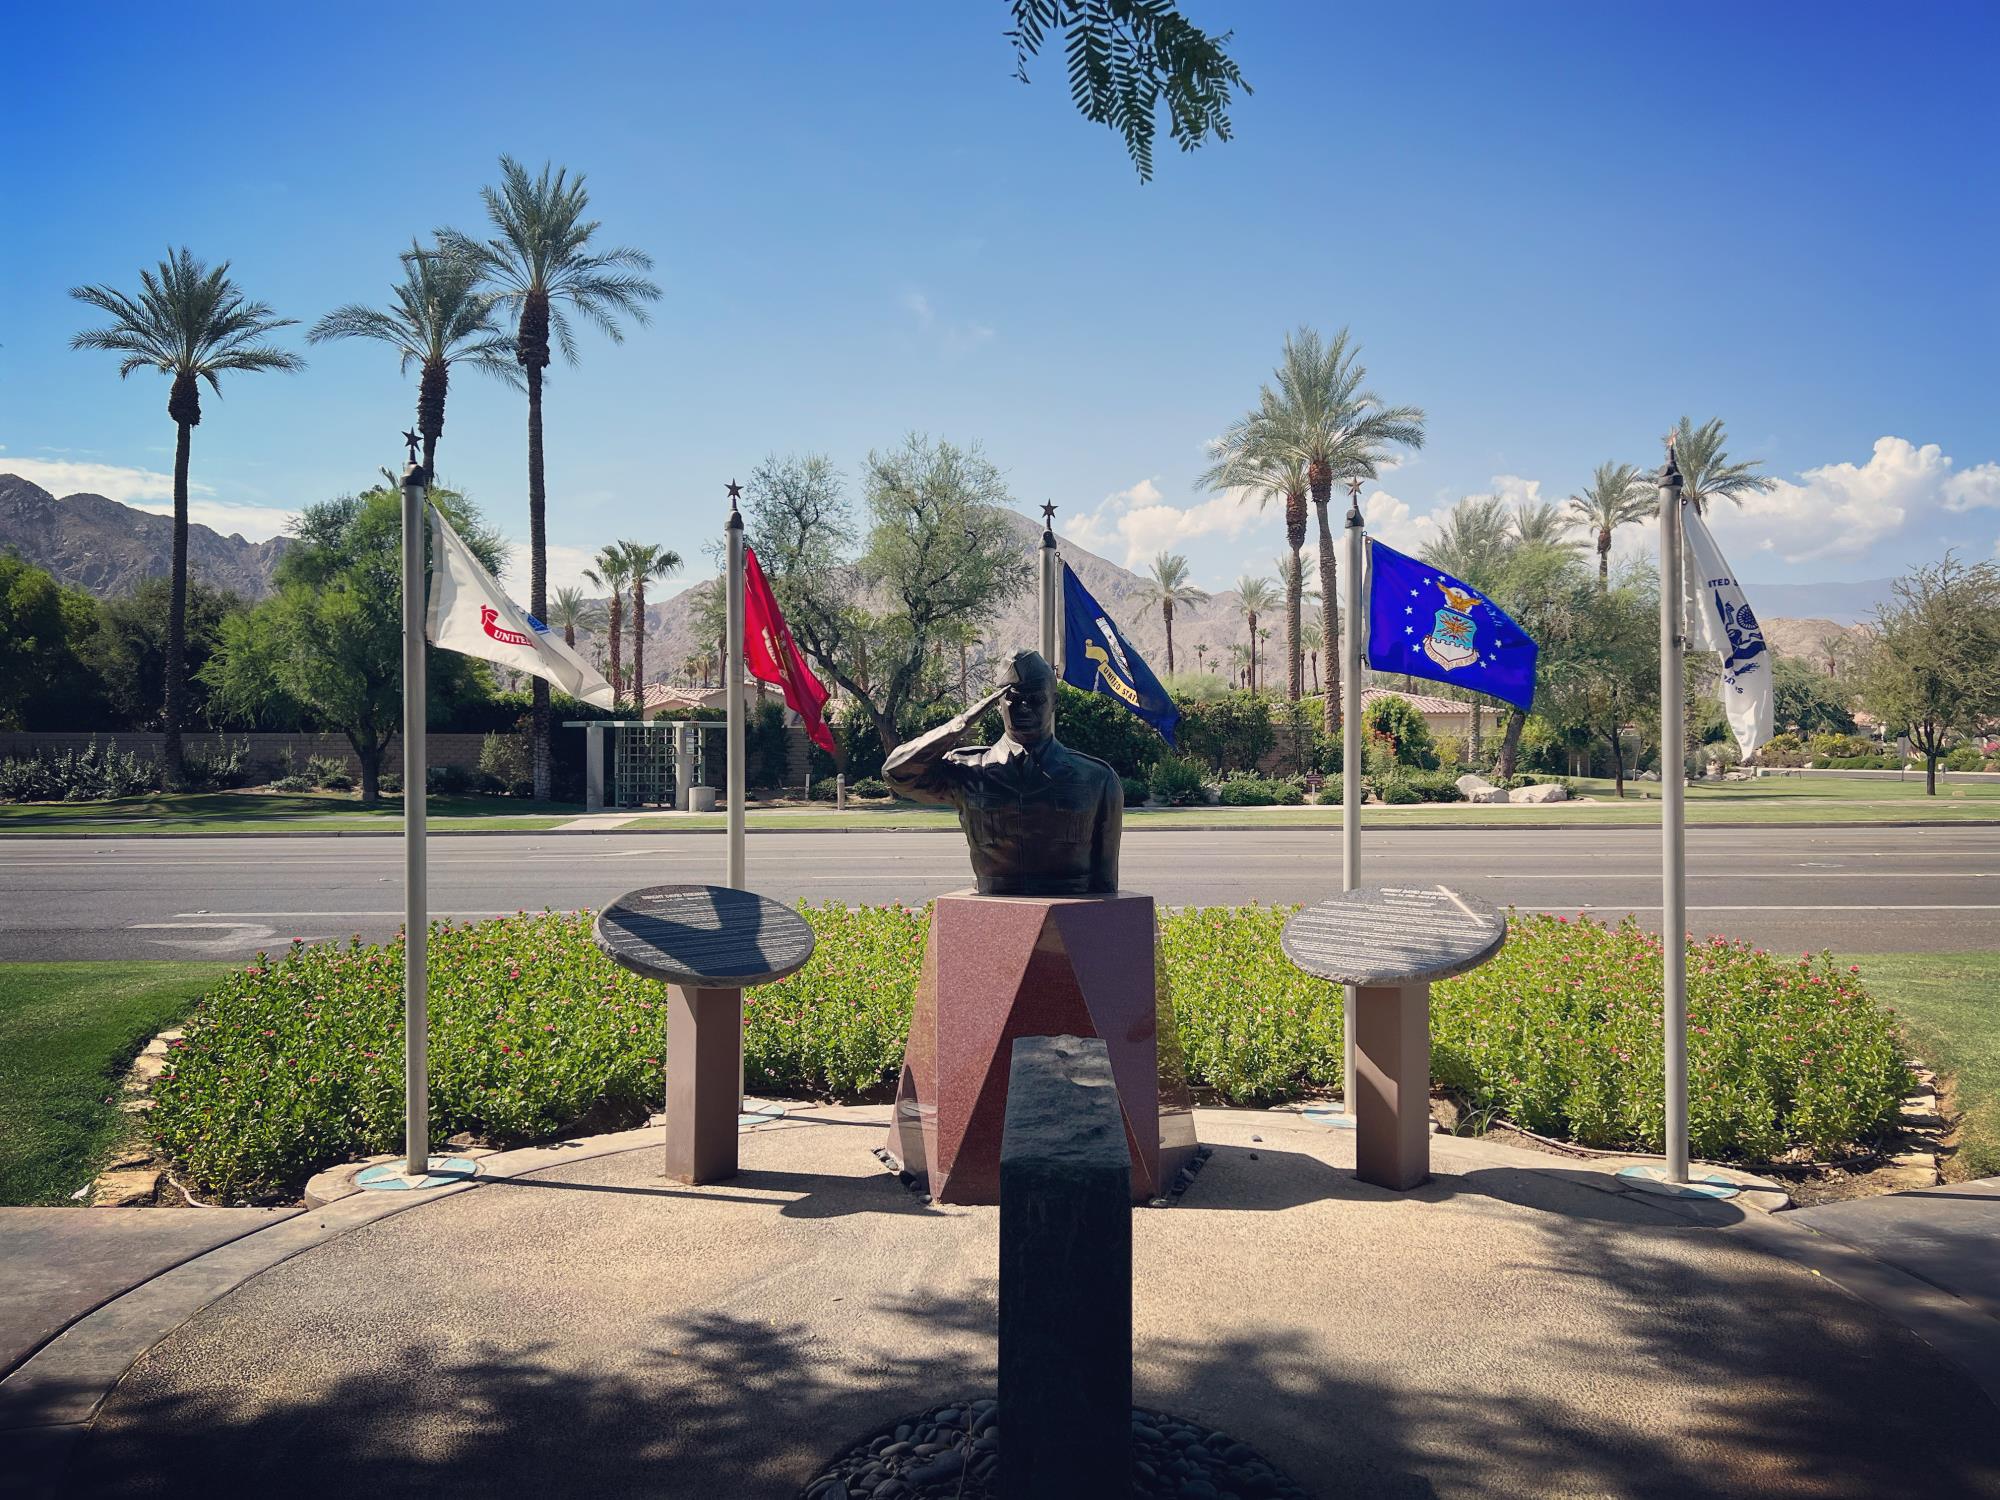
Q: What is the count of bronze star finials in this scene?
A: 5